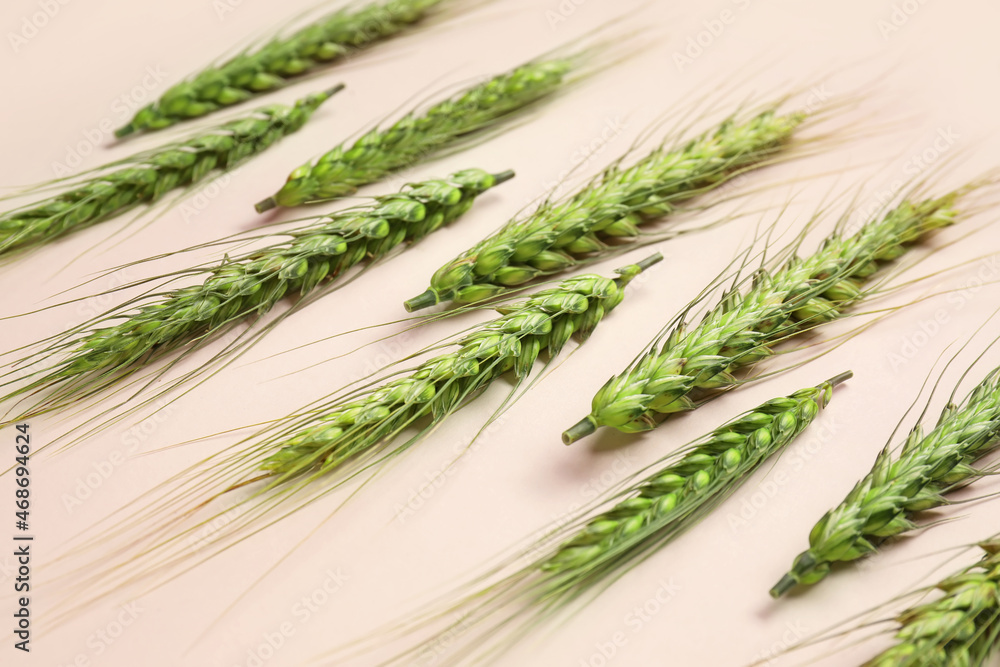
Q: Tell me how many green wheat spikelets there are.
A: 10